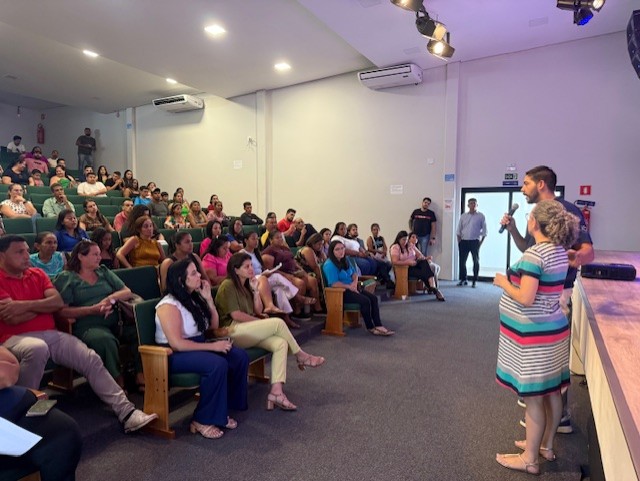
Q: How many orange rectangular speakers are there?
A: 0